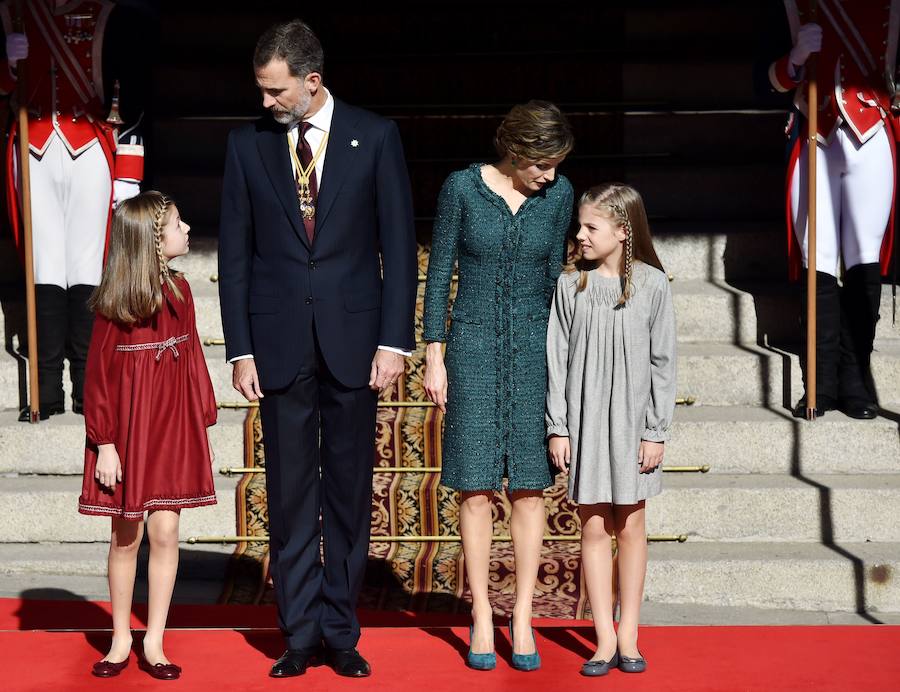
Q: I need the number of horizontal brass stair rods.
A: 5